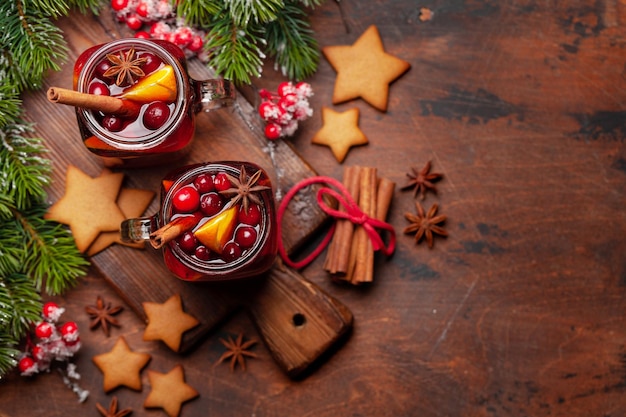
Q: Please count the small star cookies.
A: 4